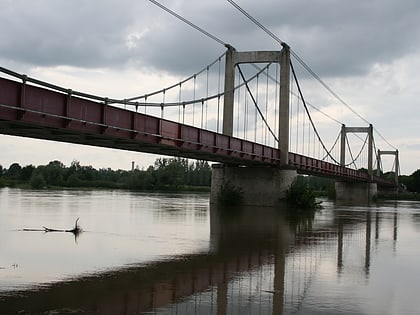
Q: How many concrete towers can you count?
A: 3